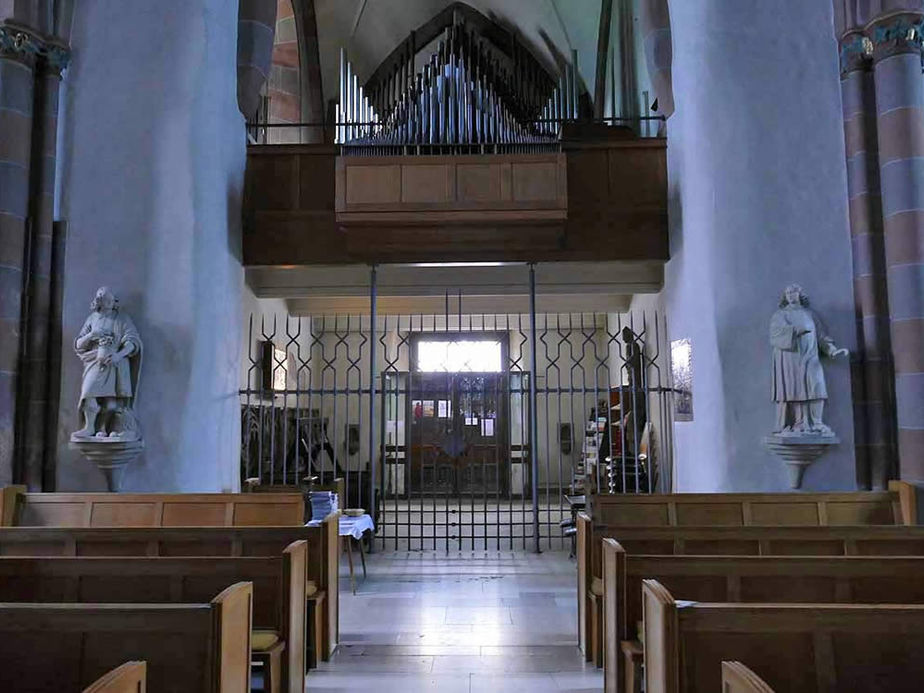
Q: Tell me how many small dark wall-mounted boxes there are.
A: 2